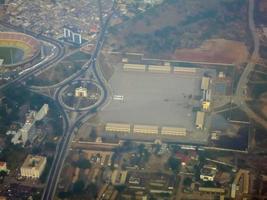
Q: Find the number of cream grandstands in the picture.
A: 8